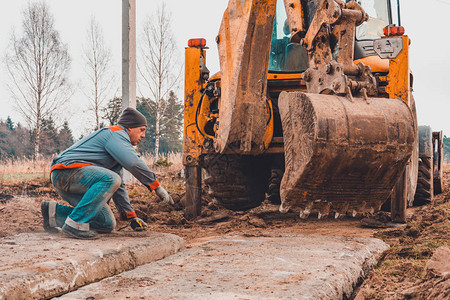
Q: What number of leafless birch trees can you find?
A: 3